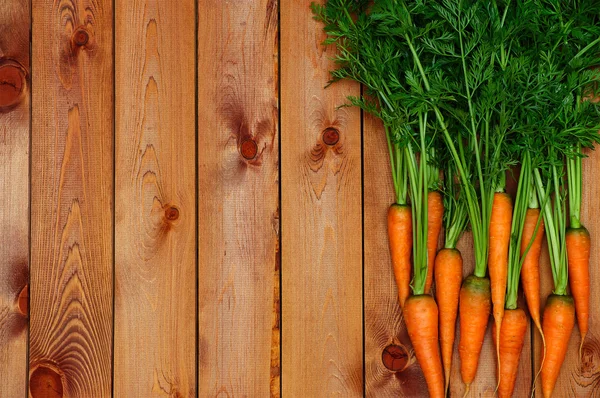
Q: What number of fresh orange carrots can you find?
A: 10